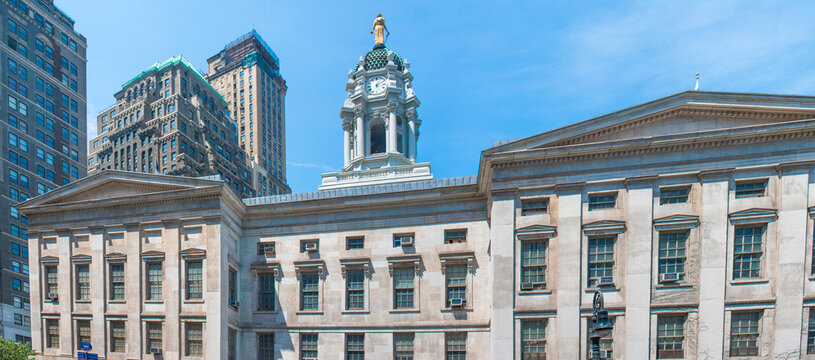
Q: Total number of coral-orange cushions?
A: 0